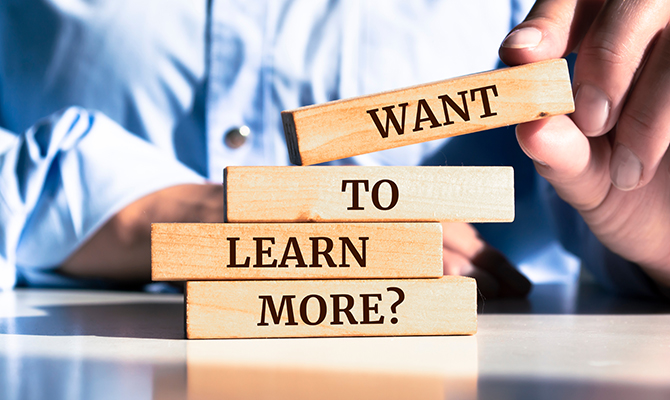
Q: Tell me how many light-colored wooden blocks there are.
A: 4